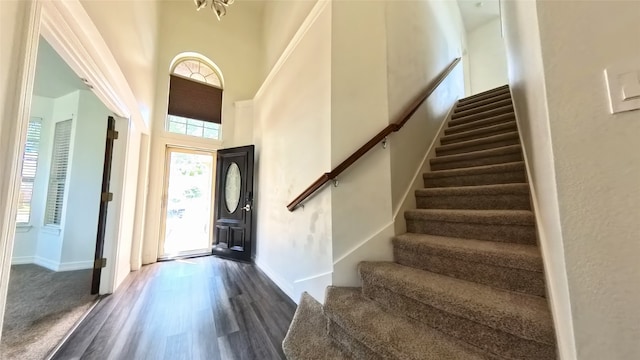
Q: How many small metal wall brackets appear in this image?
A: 3